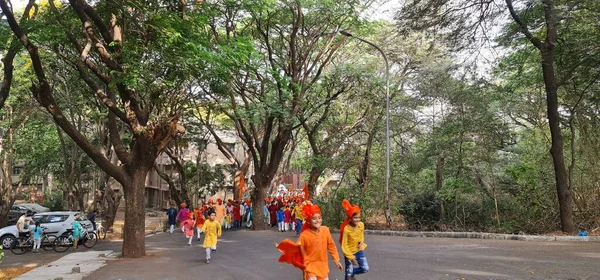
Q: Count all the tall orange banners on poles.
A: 2